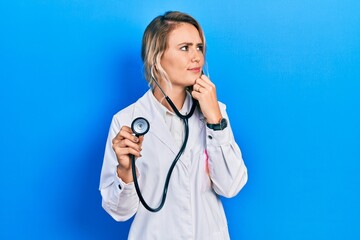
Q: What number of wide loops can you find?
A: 1